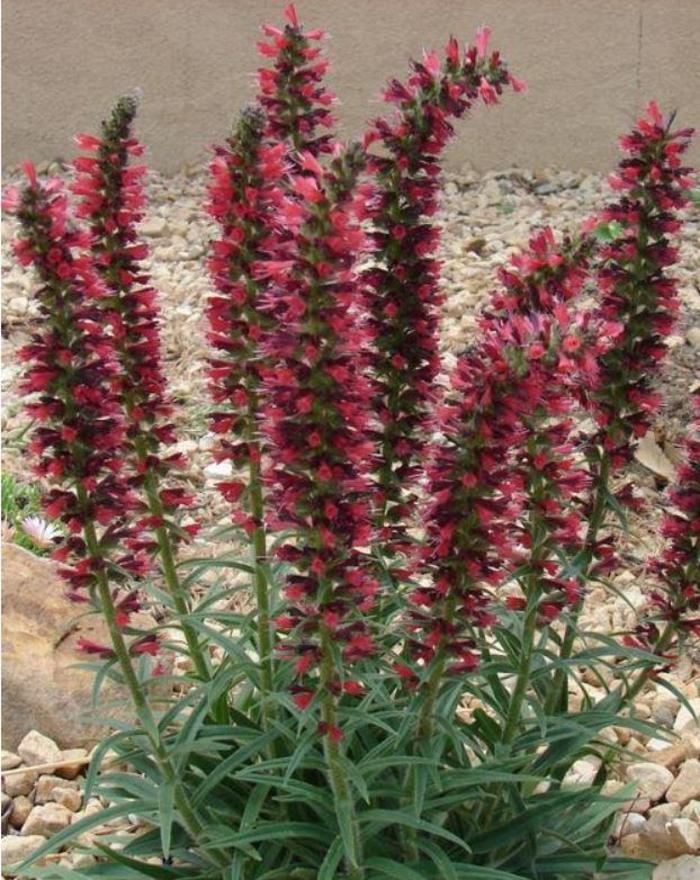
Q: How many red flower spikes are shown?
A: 11